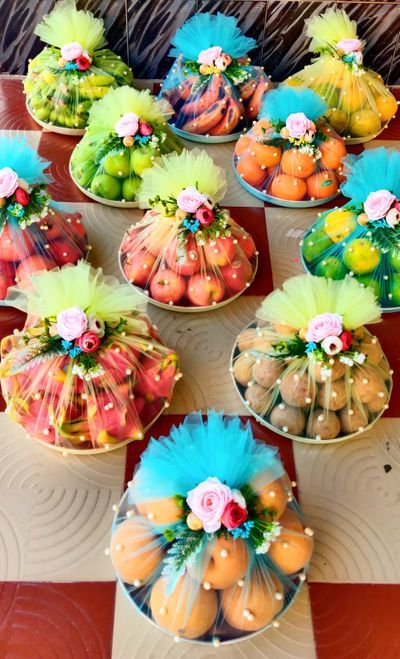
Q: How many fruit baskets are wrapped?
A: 11